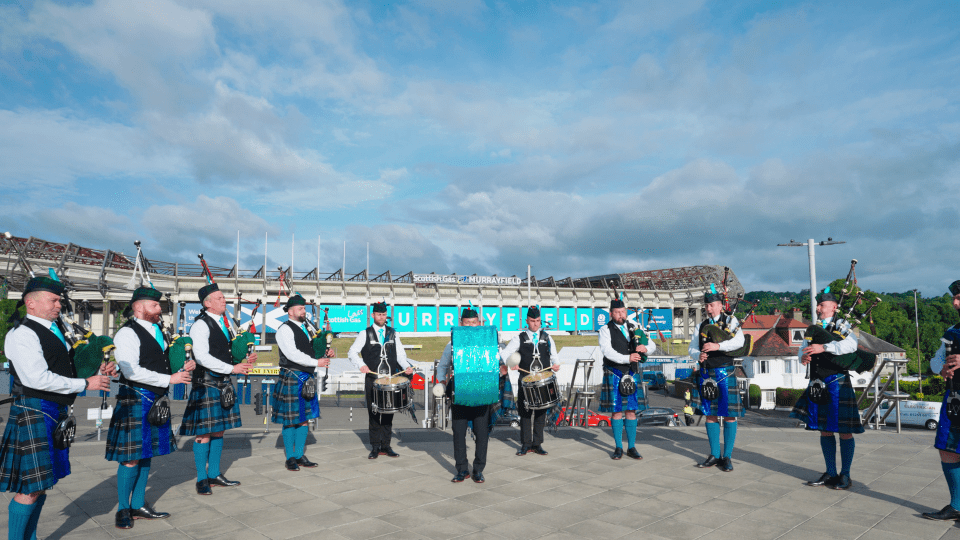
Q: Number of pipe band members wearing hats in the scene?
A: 11